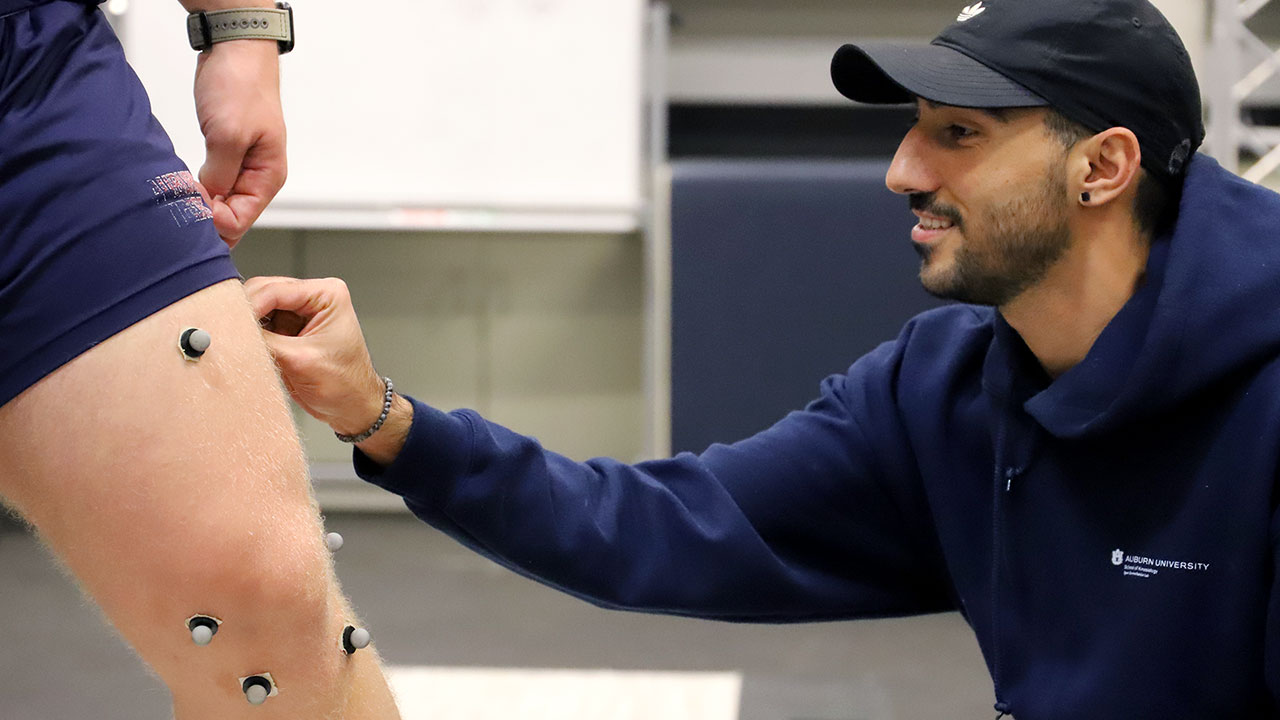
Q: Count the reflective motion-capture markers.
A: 5